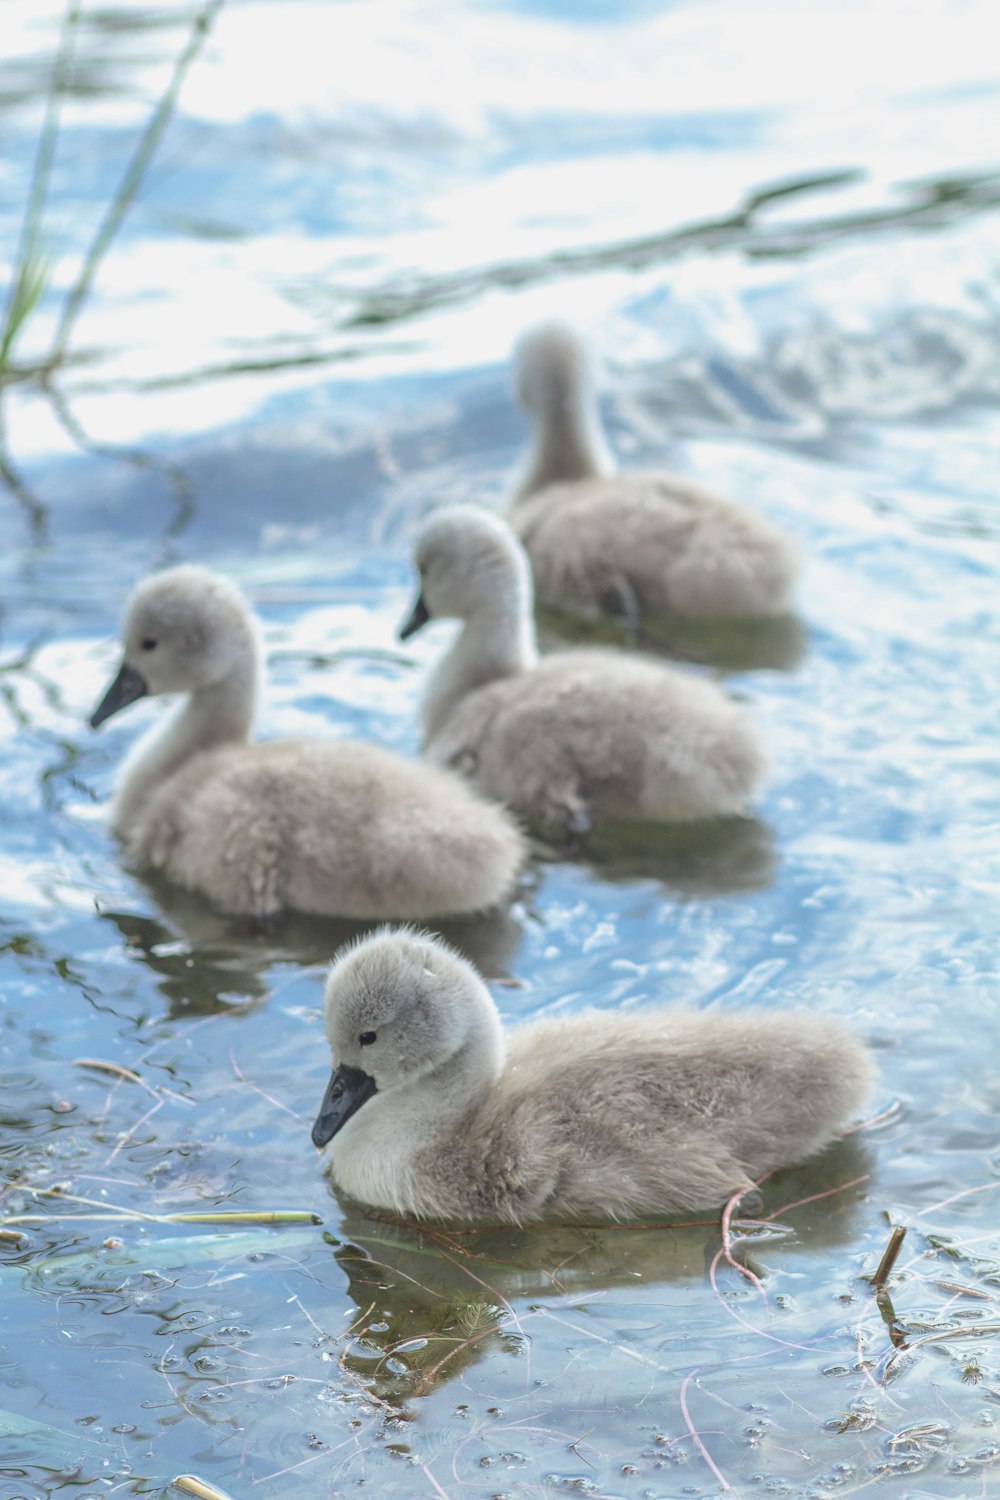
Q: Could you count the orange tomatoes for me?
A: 0